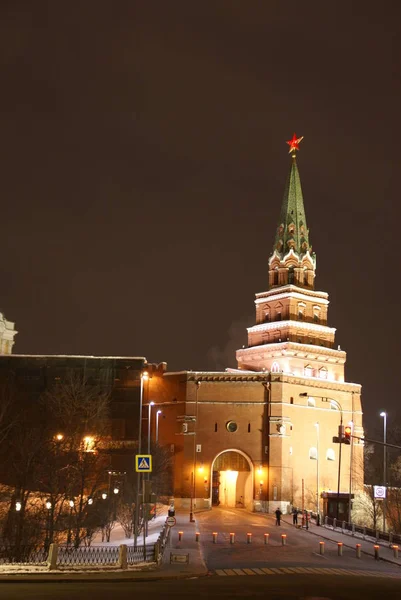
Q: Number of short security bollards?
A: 12